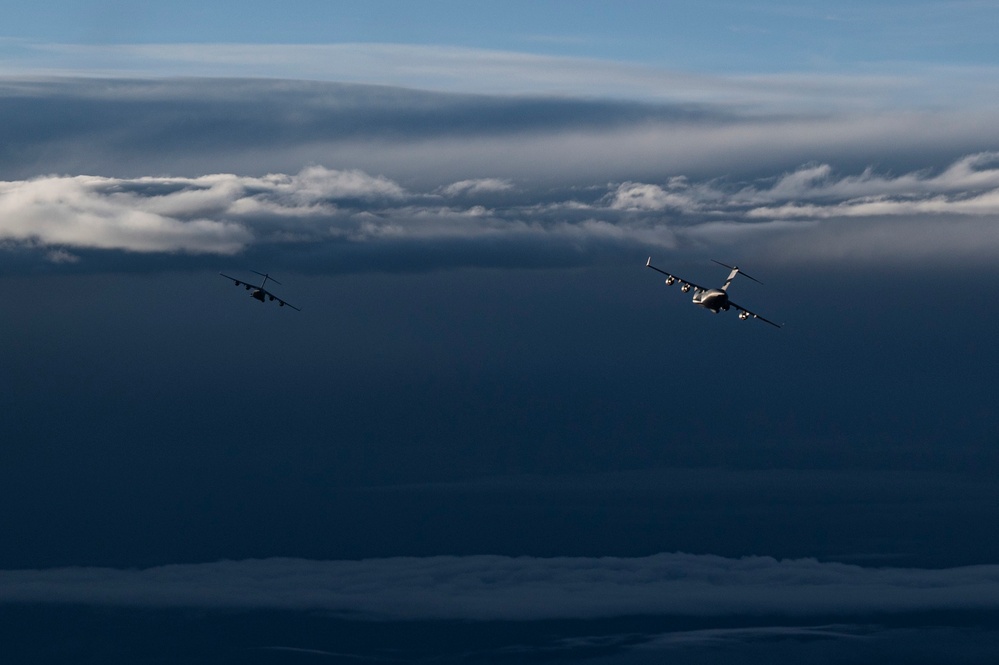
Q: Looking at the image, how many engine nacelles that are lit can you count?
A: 3